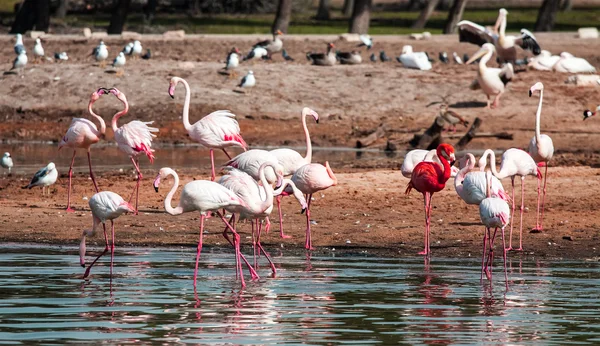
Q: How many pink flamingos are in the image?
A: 15